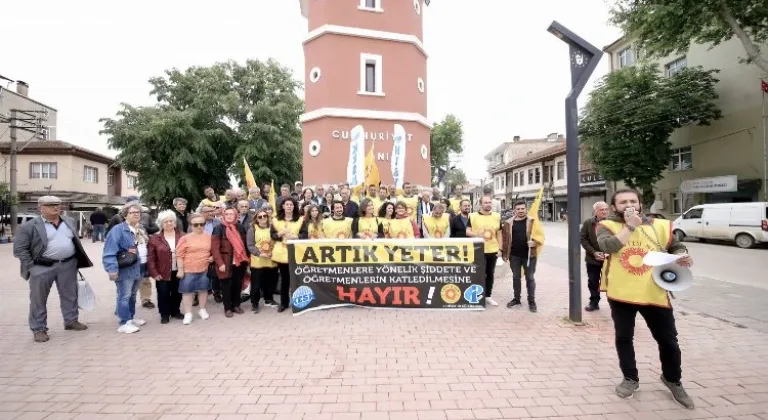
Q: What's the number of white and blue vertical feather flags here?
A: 2